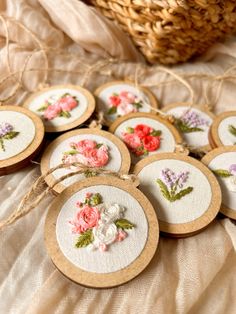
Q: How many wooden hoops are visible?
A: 10